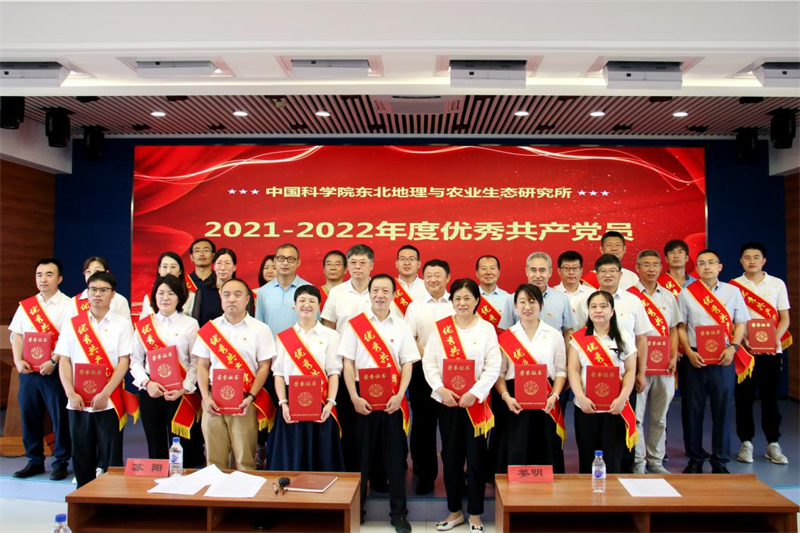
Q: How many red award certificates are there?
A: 12